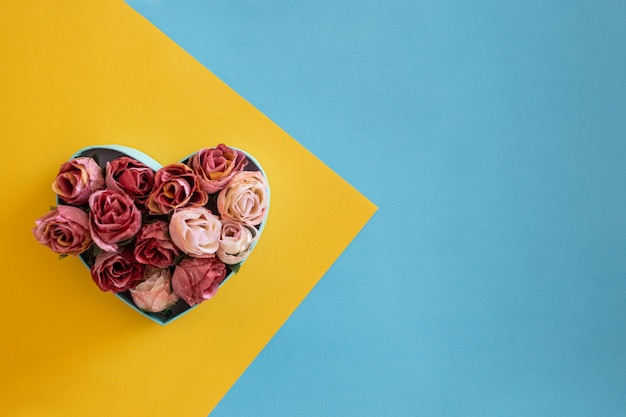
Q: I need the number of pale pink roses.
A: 4